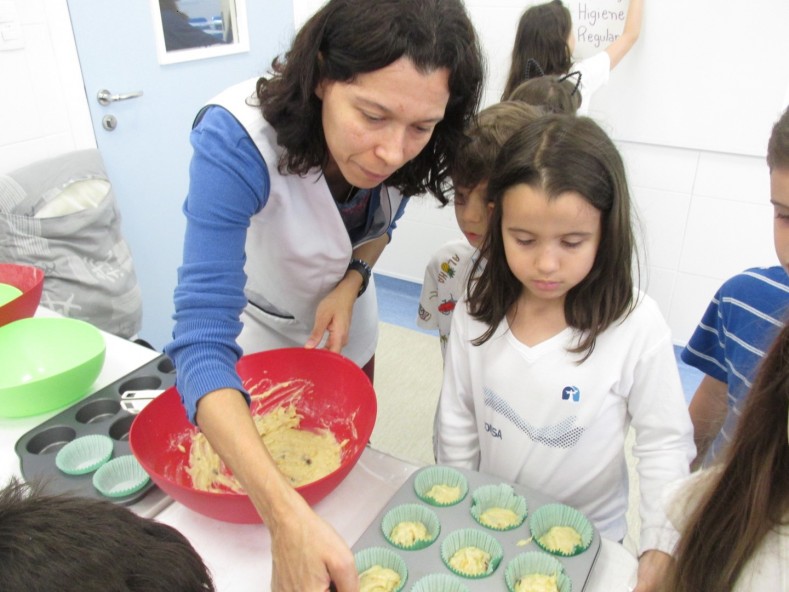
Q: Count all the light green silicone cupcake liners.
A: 10